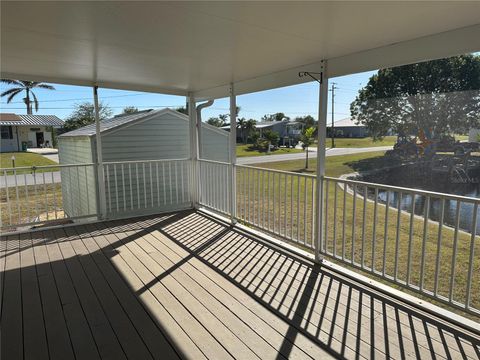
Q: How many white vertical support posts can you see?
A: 4